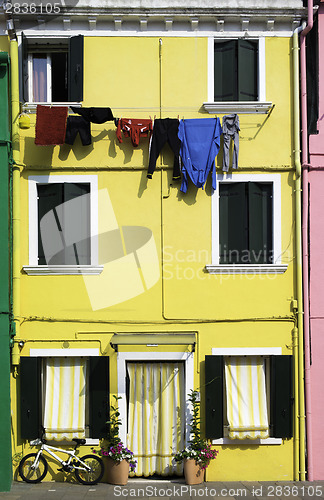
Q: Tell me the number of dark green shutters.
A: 12